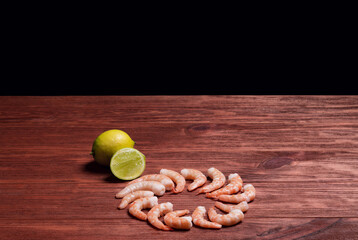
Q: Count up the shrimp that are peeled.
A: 14